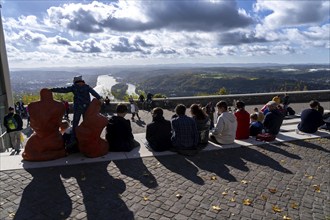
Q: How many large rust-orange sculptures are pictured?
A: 2